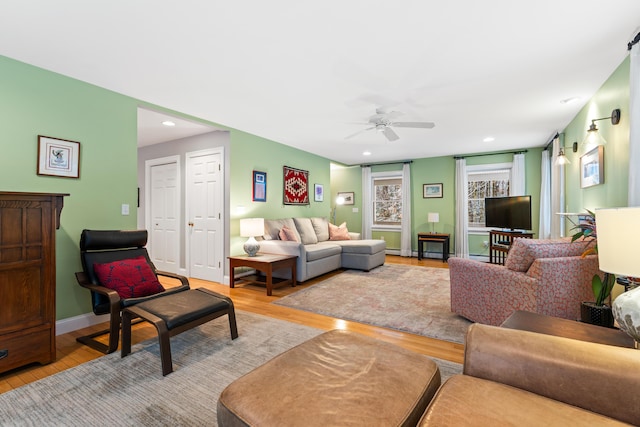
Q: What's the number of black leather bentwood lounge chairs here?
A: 1